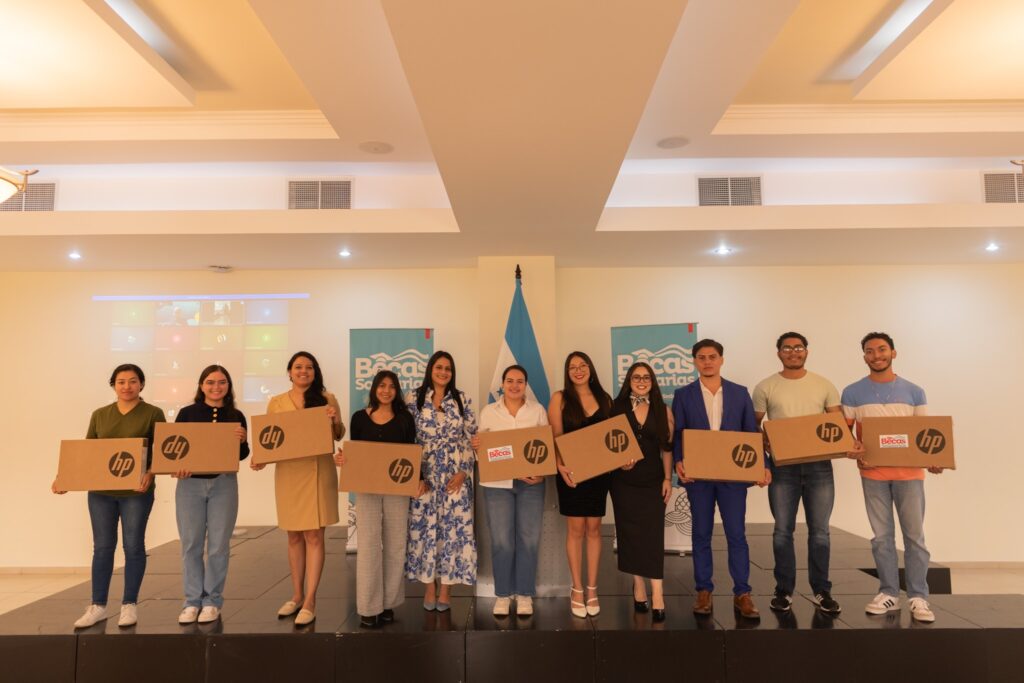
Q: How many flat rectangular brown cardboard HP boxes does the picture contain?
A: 9